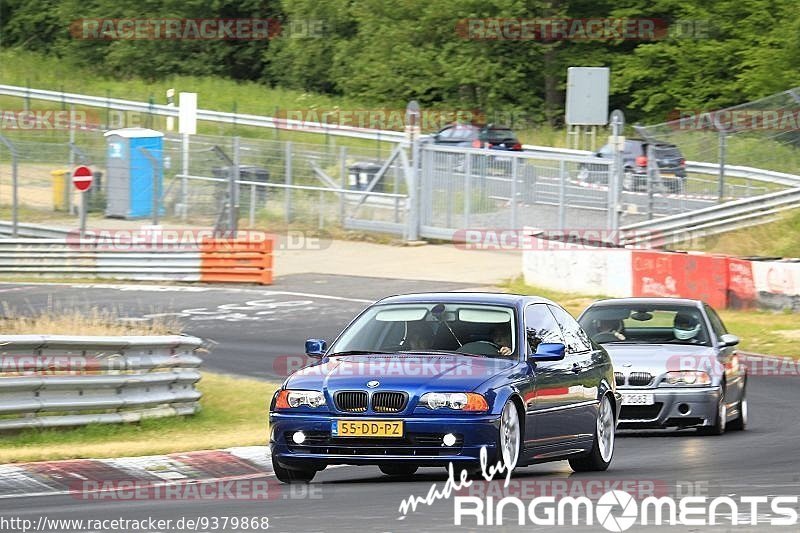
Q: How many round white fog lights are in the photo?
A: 2